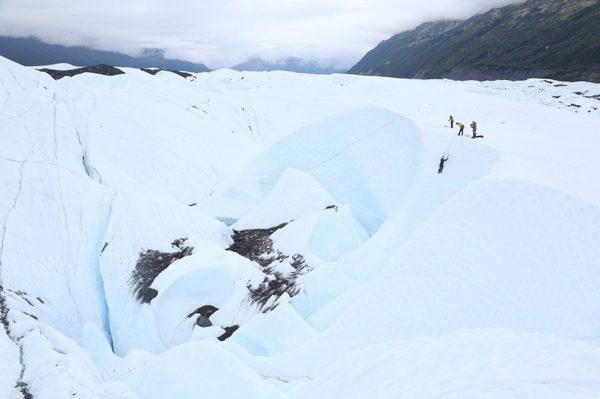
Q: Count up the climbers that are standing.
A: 3